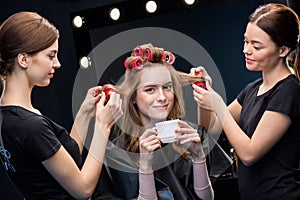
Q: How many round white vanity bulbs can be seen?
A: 5